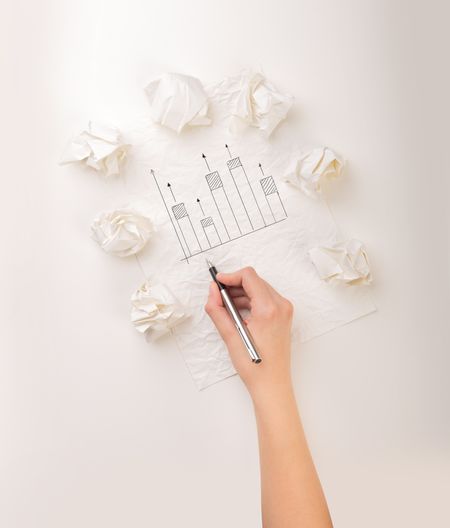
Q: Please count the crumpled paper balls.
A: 7